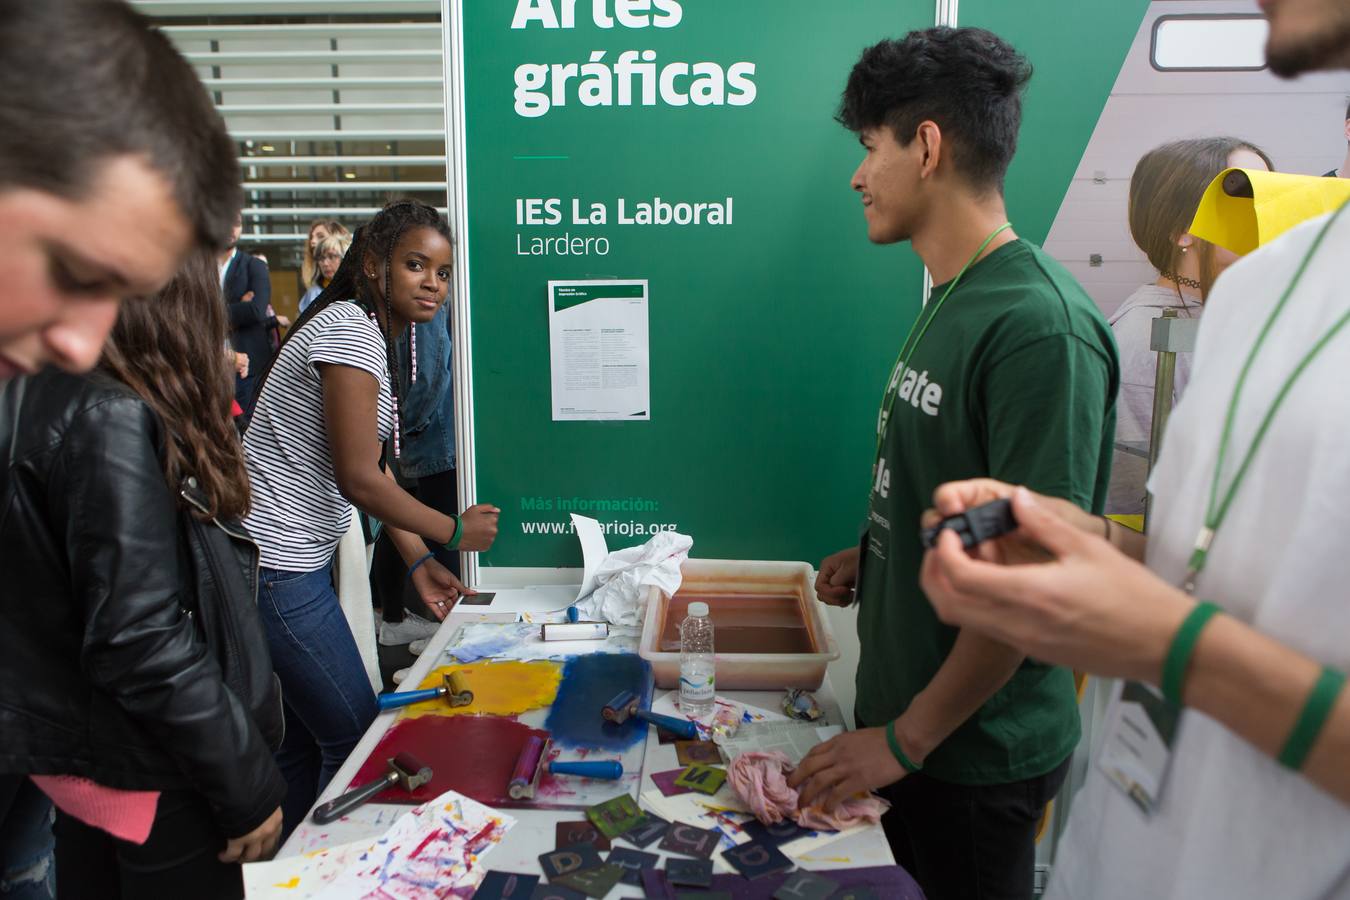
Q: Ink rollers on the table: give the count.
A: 5